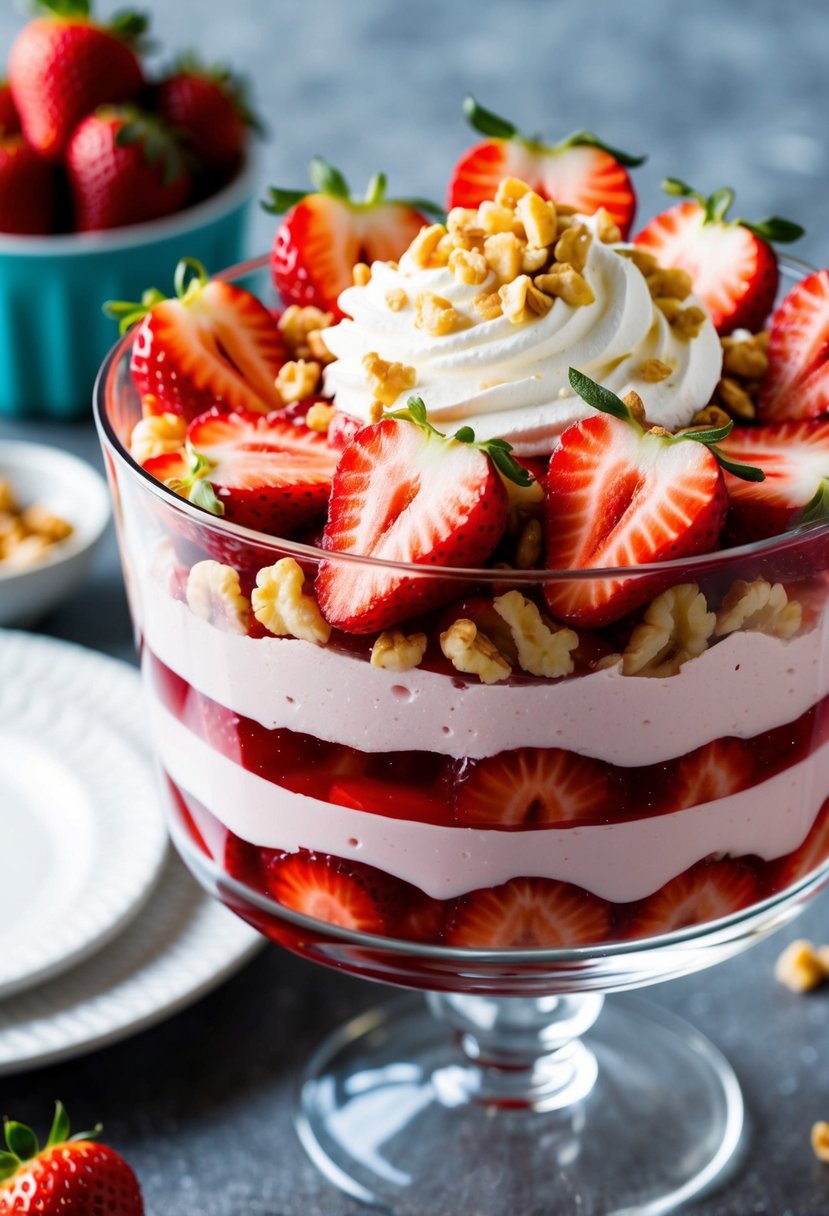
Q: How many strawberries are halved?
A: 9